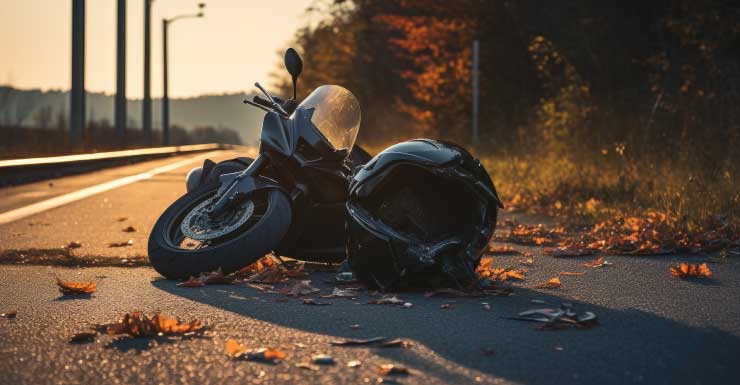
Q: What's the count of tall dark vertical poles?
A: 4